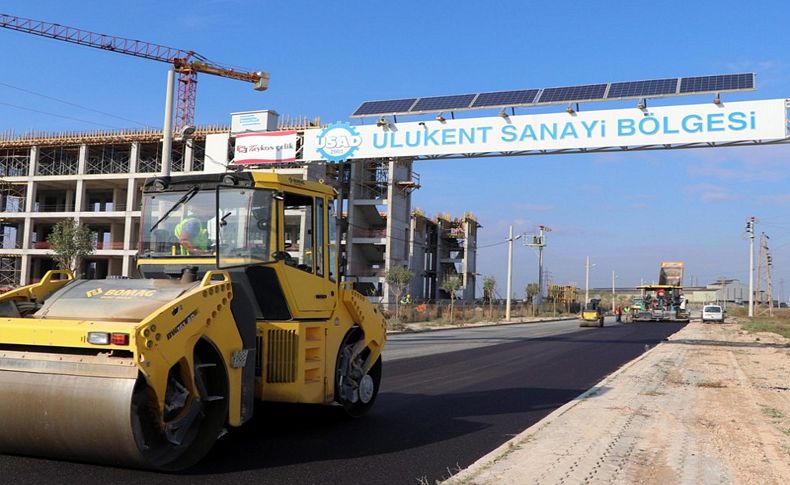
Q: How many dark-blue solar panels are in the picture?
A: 6